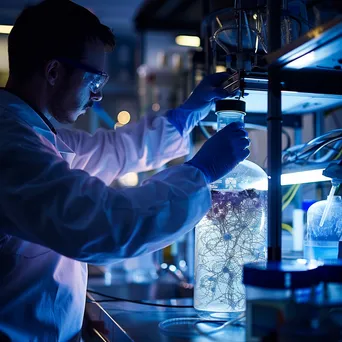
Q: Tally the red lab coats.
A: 0